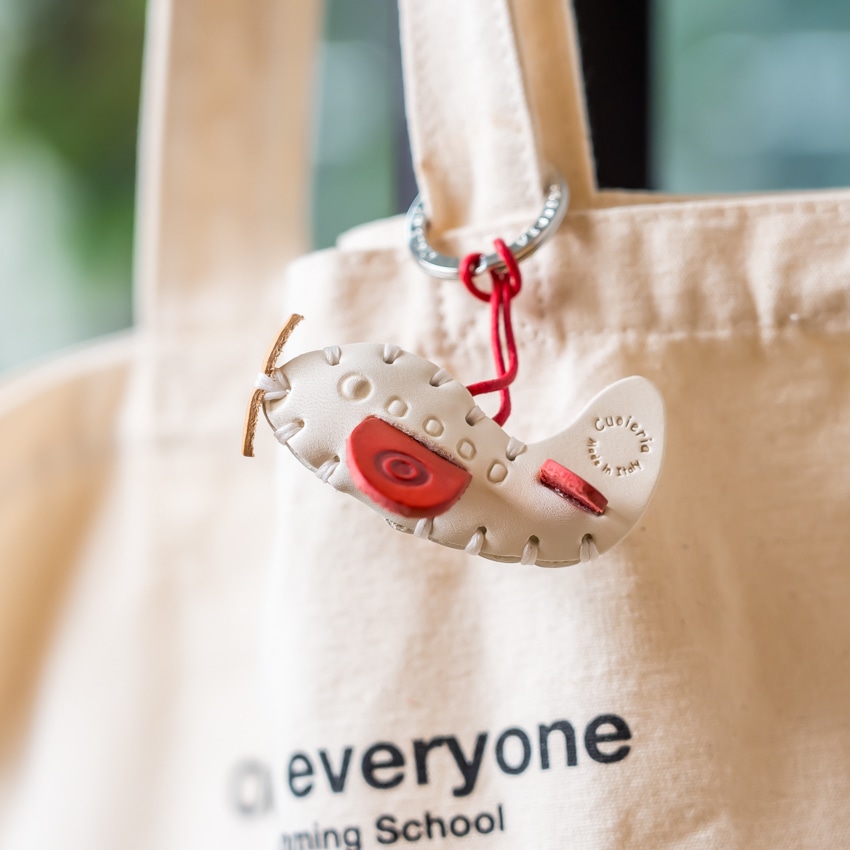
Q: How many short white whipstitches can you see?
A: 12